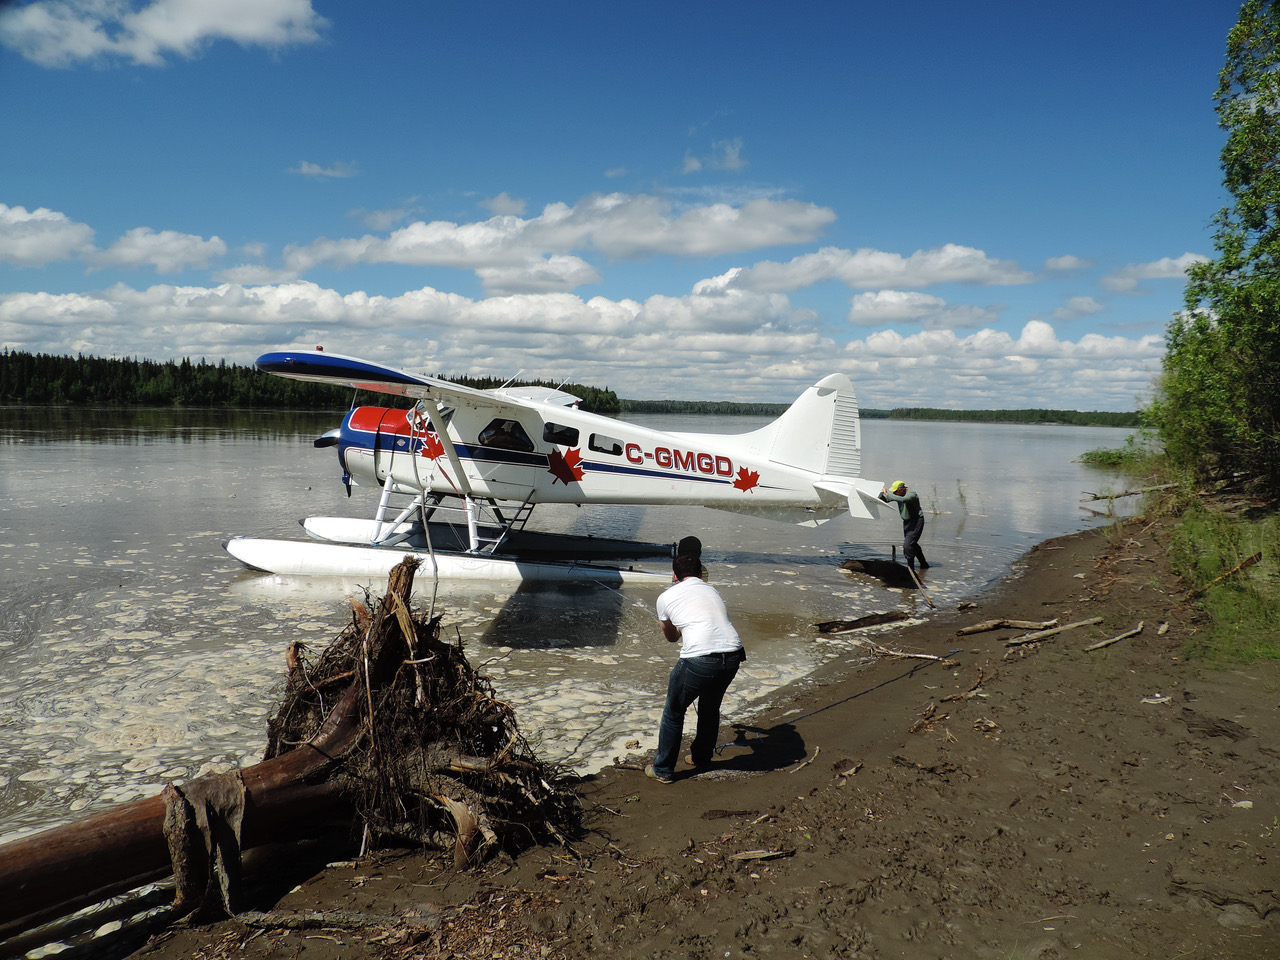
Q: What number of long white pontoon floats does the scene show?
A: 2